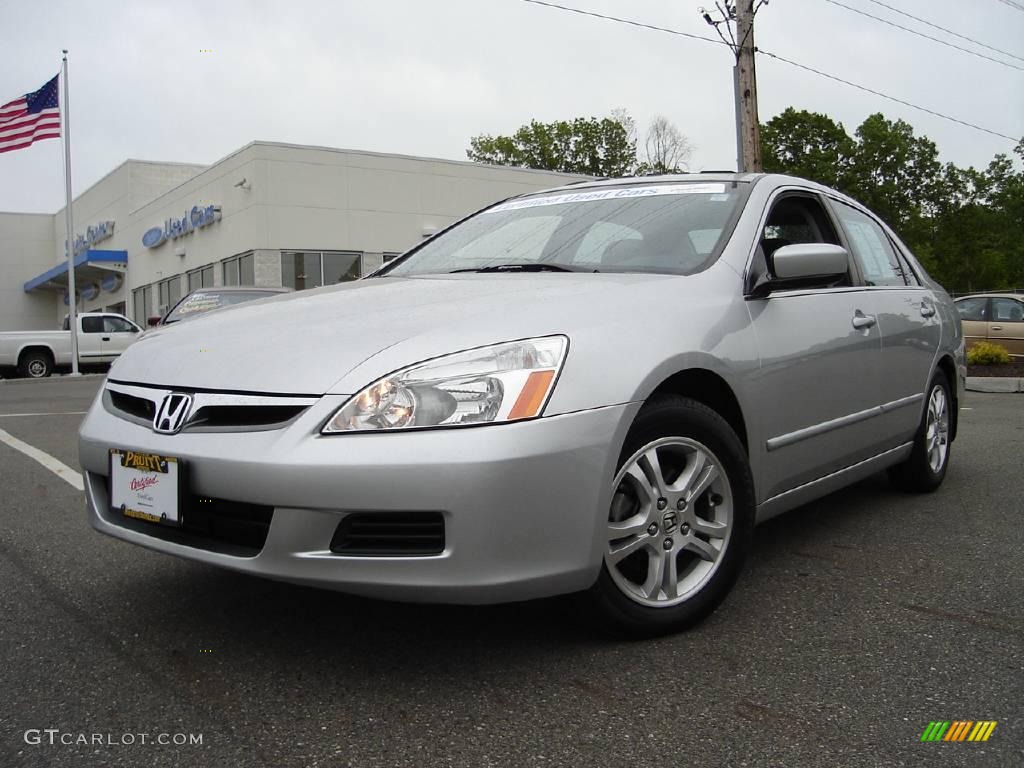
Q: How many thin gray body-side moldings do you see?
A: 2